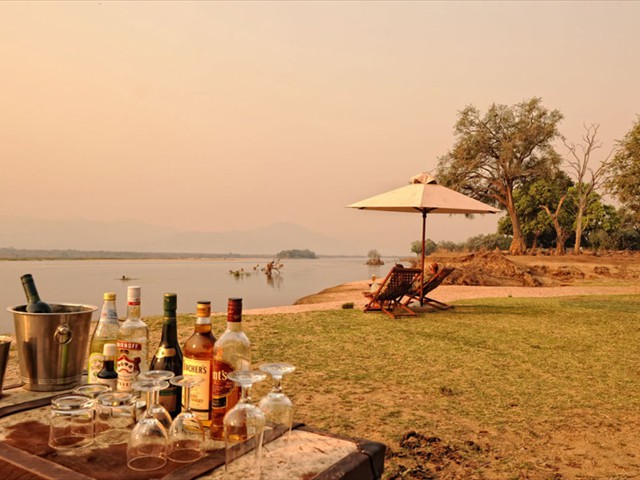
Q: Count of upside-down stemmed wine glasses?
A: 5